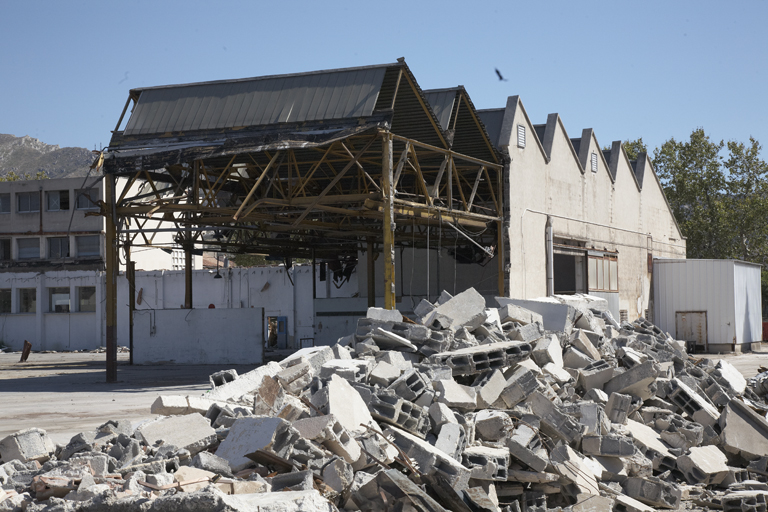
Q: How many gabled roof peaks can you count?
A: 7